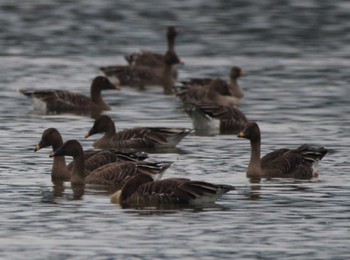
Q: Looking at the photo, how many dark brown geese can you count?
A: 11